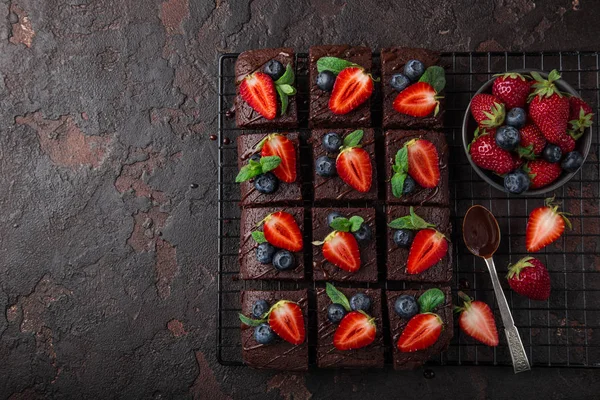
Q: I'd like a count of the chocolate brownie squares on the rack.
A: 12